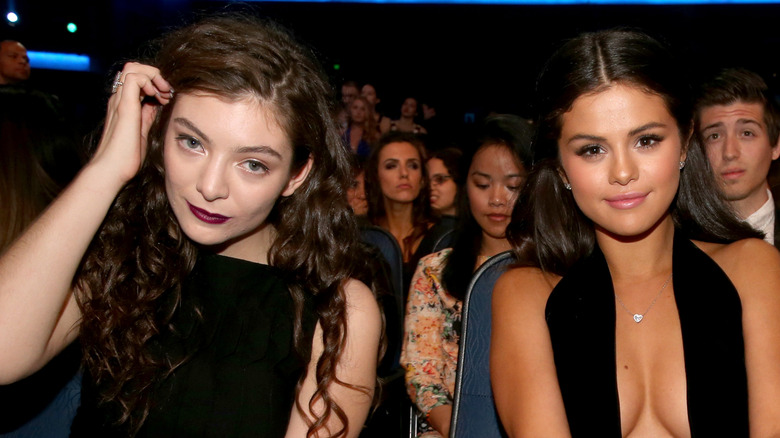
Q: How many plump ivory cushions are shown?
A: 0